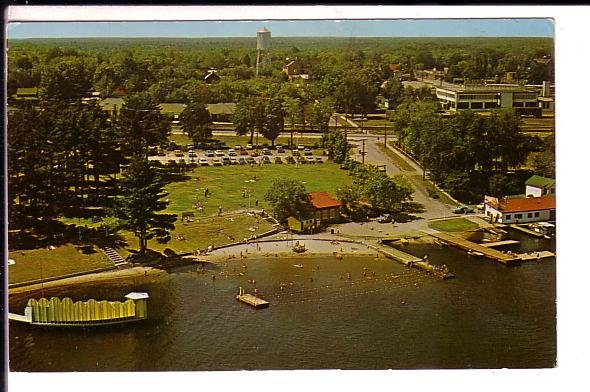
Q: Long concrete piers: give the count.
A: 2